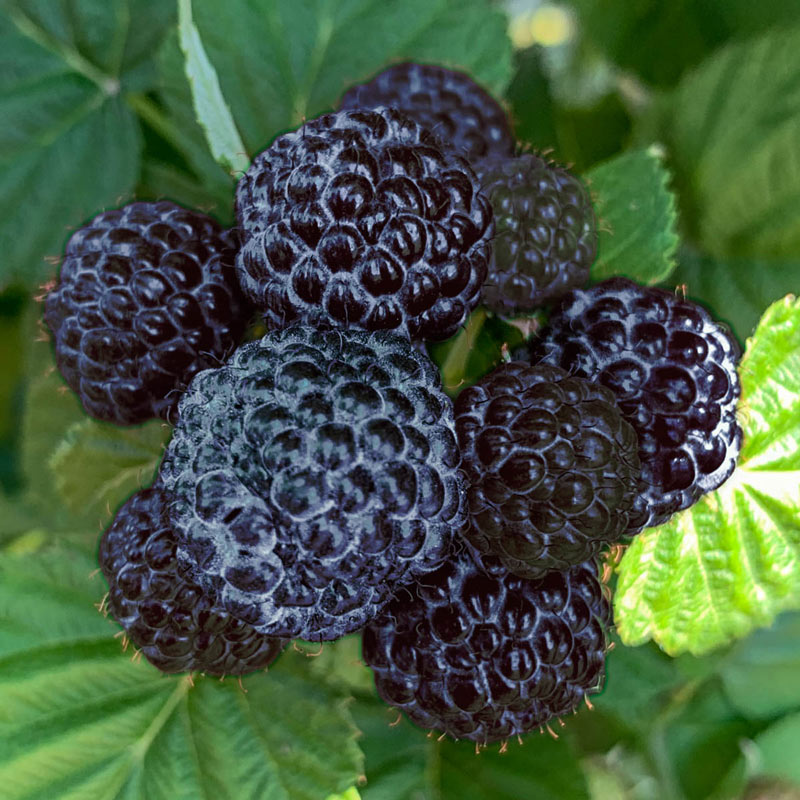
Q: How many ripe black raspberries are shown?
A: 9